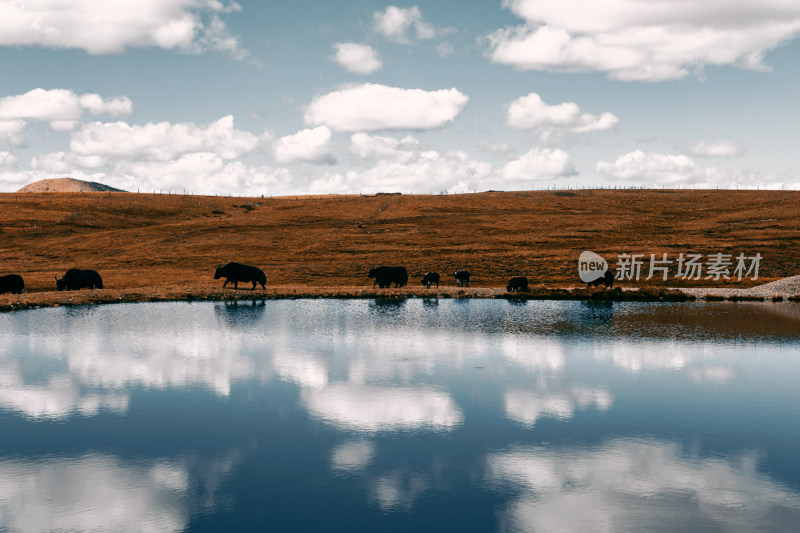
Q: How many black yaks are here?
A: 8